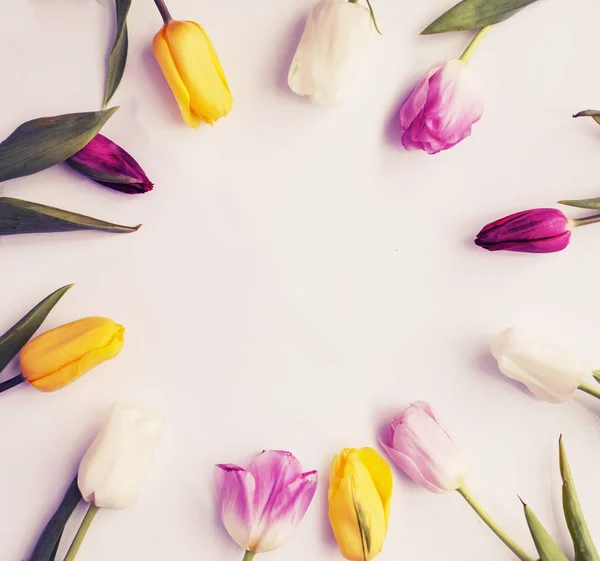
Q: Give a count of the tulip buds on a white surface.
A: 11